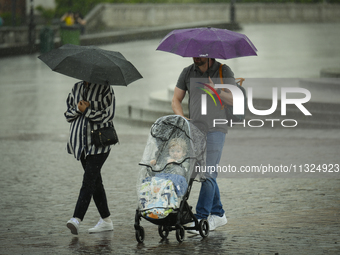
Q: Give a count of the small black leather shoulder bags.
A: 1